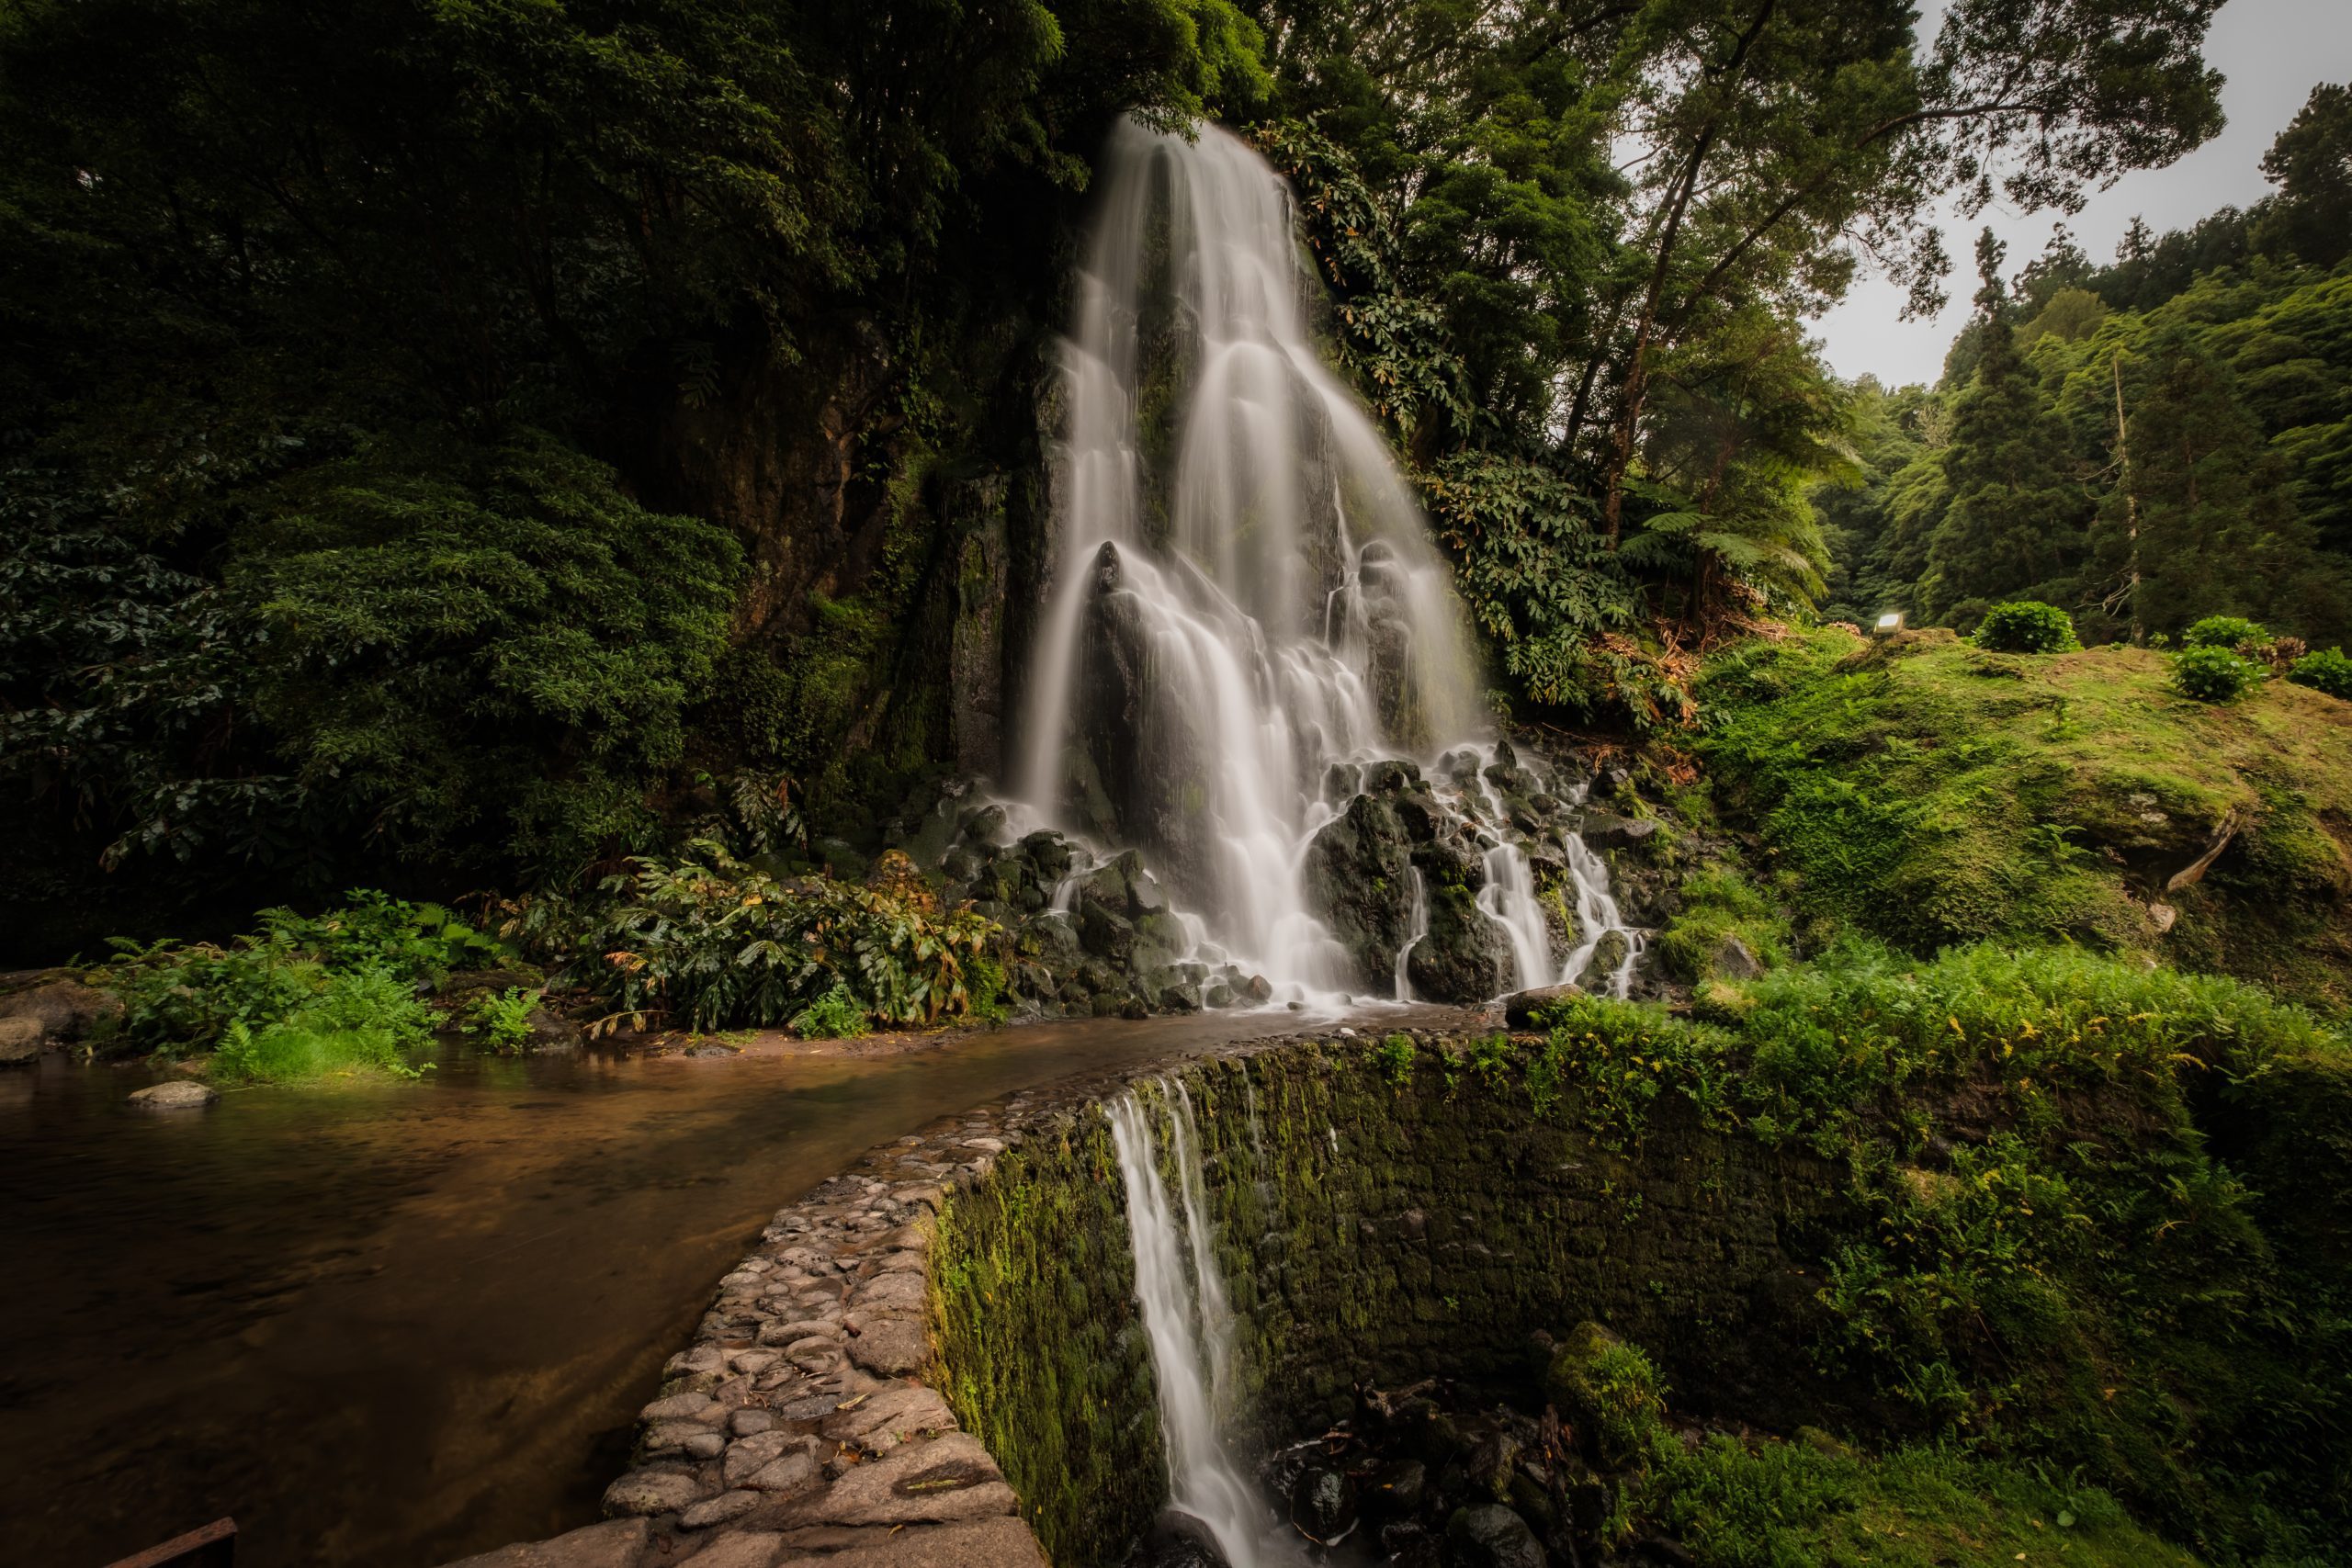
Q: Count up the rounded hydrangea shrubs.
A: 4